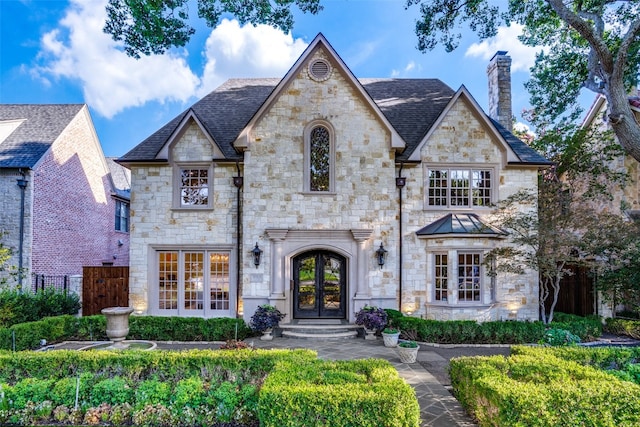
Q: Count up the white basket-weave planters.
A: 2